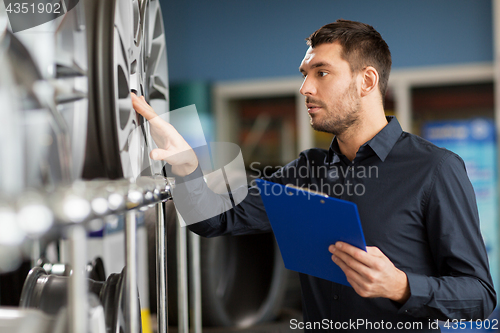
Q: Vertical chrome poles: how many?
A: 5